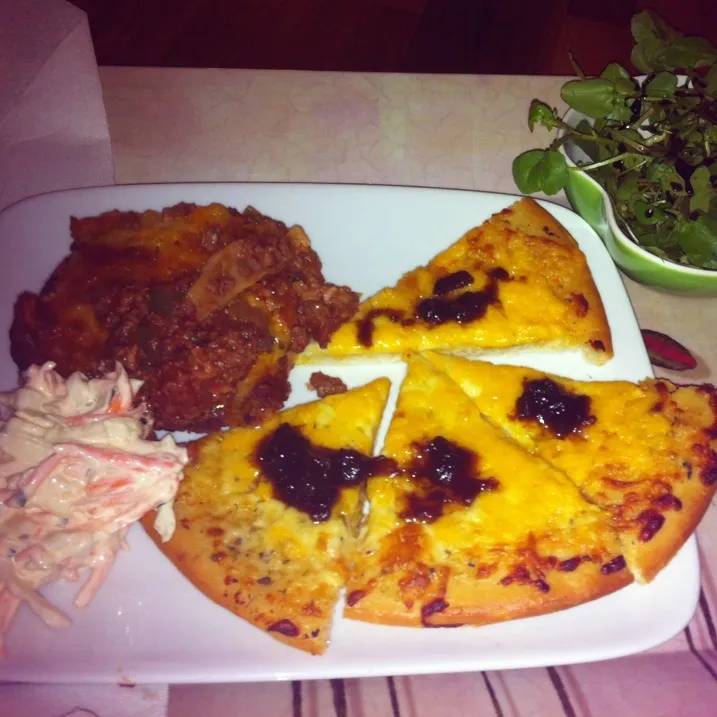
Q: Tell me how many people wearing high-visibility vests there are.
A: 0